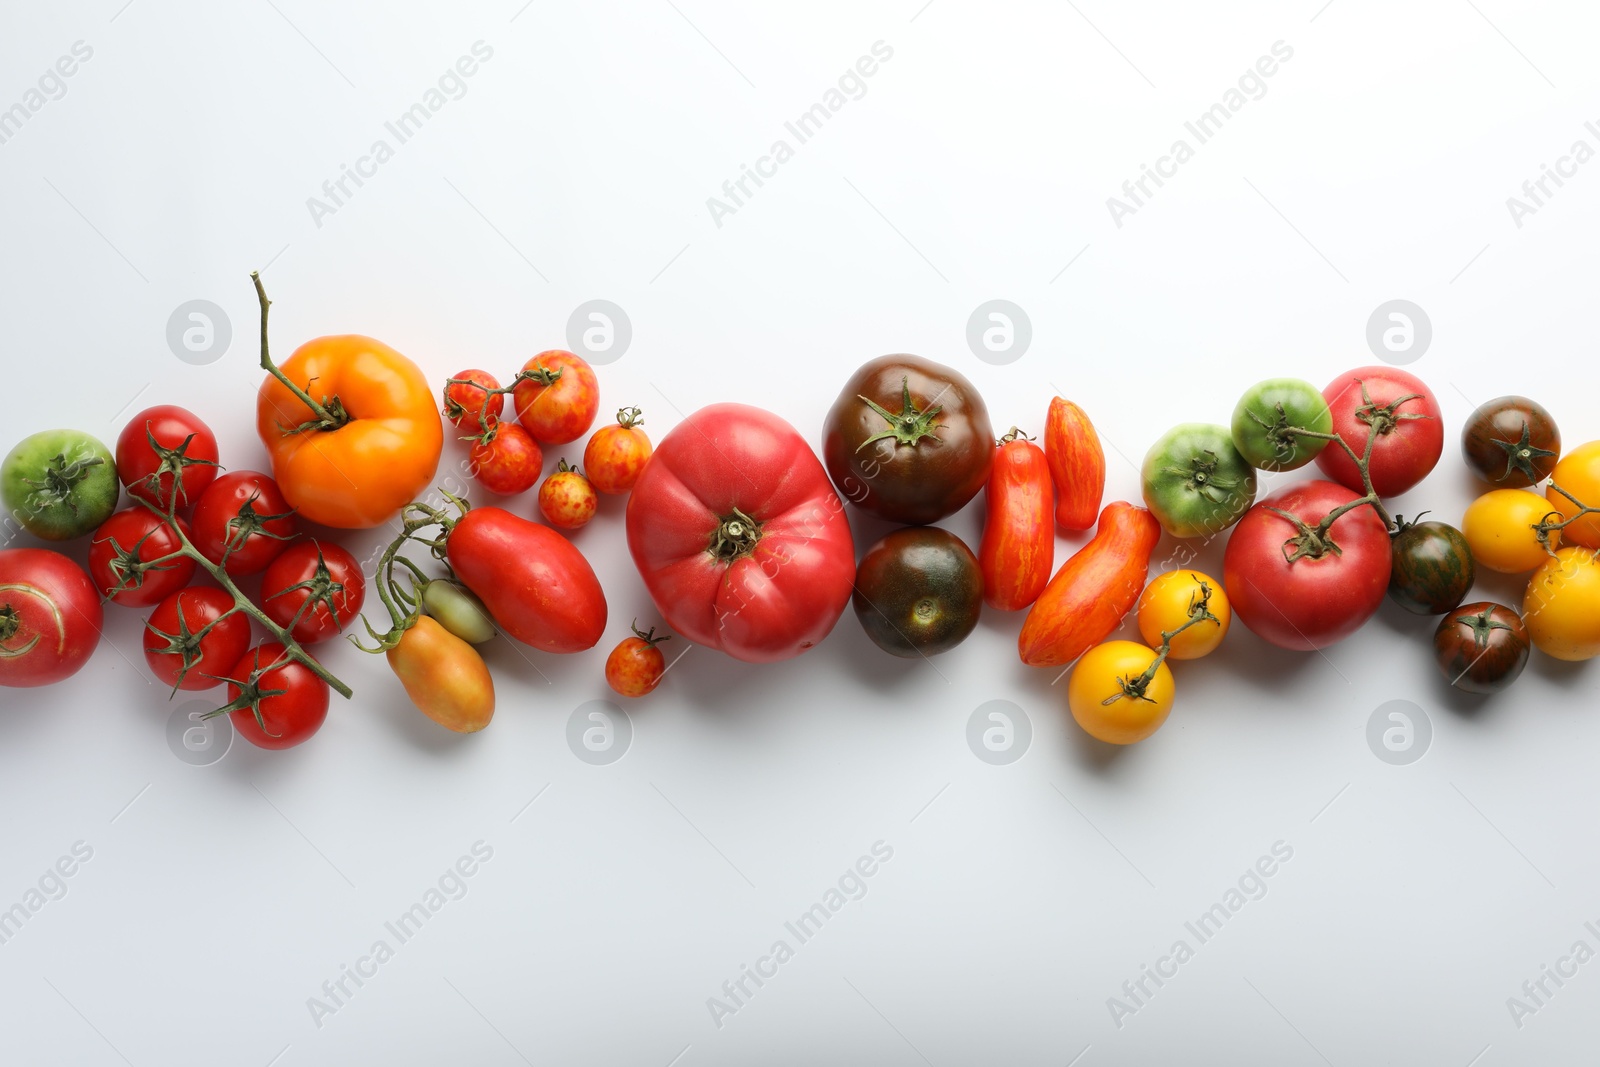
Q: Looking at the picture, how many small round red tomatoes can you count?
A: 6